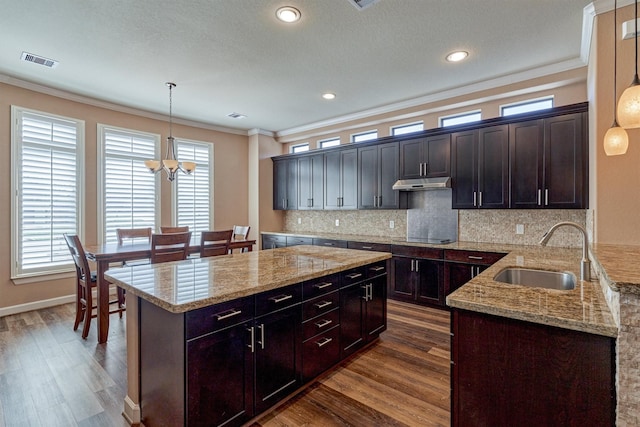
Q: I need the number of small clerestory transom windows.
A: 6